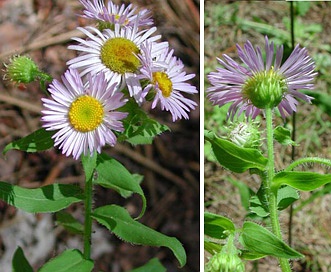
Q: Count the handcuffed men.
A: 0